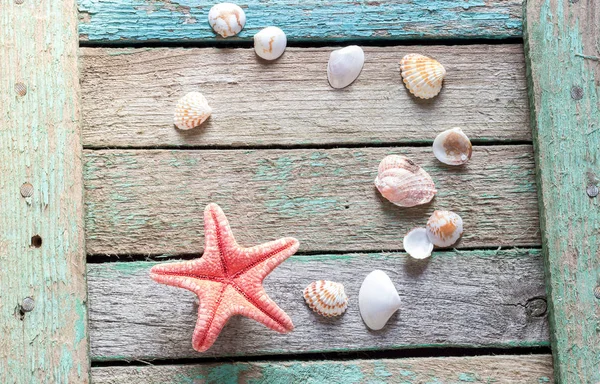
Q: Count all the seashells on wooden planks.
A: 11